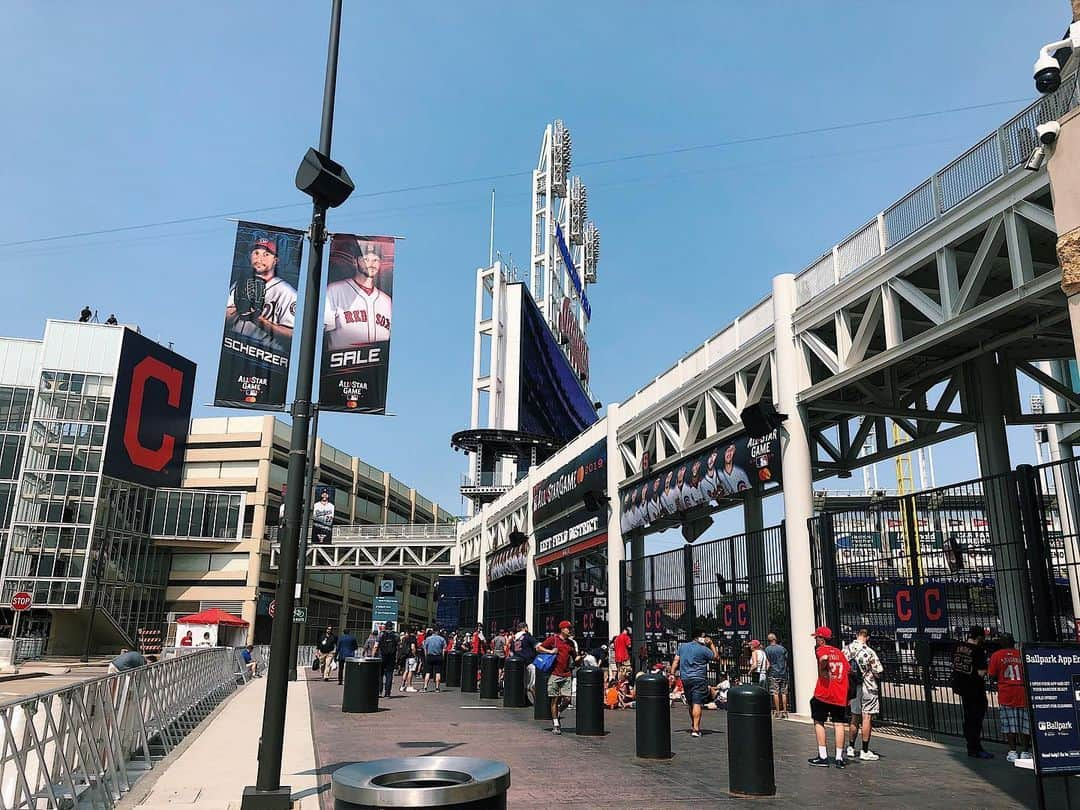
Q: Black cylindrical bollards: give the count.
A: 8